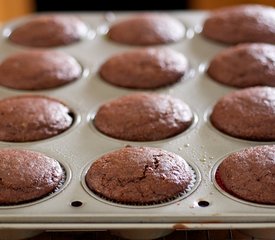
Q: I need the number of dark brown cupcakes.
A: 12